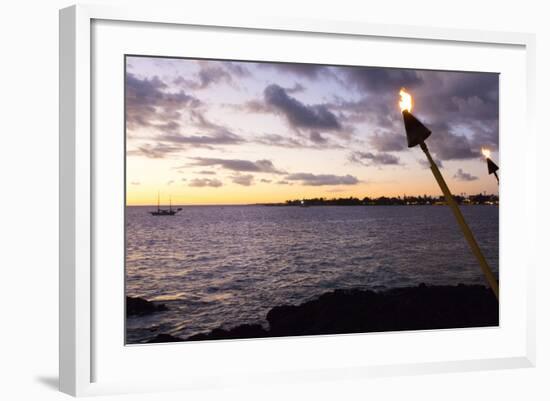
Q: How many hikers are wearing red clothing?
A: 0